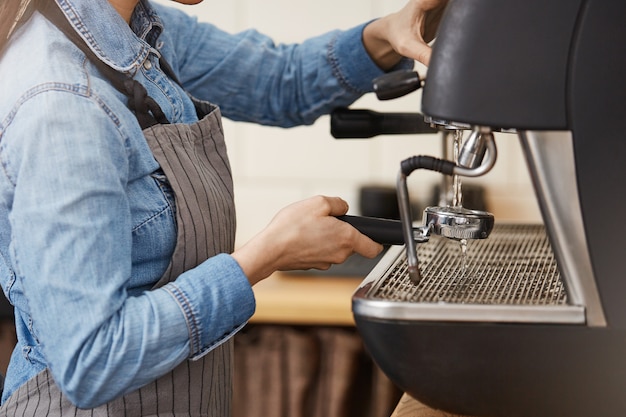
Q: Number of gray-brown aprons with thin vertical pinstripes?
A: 1